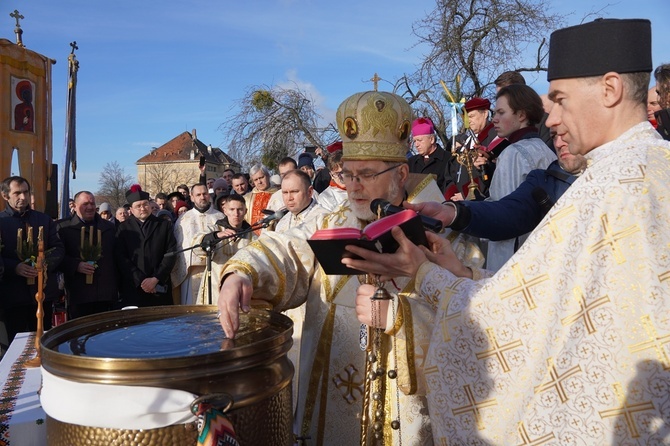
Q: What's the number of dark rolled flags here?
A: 1